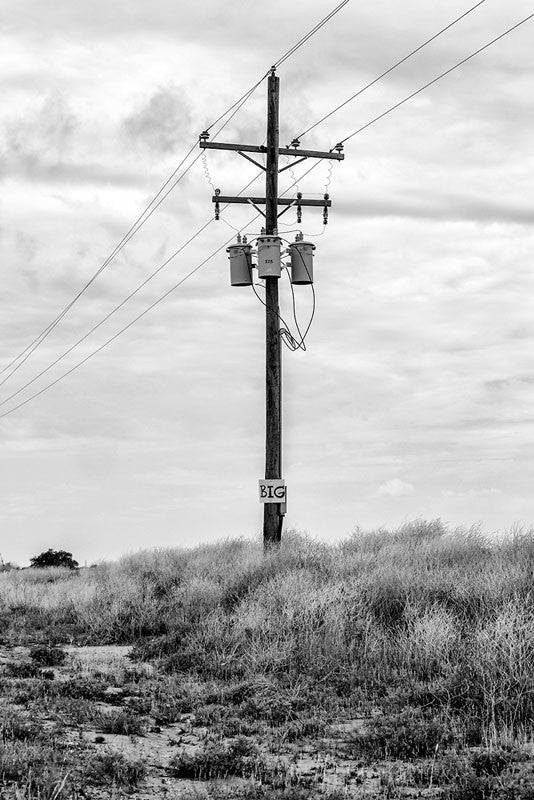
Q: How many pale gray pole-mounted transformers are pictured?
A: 3